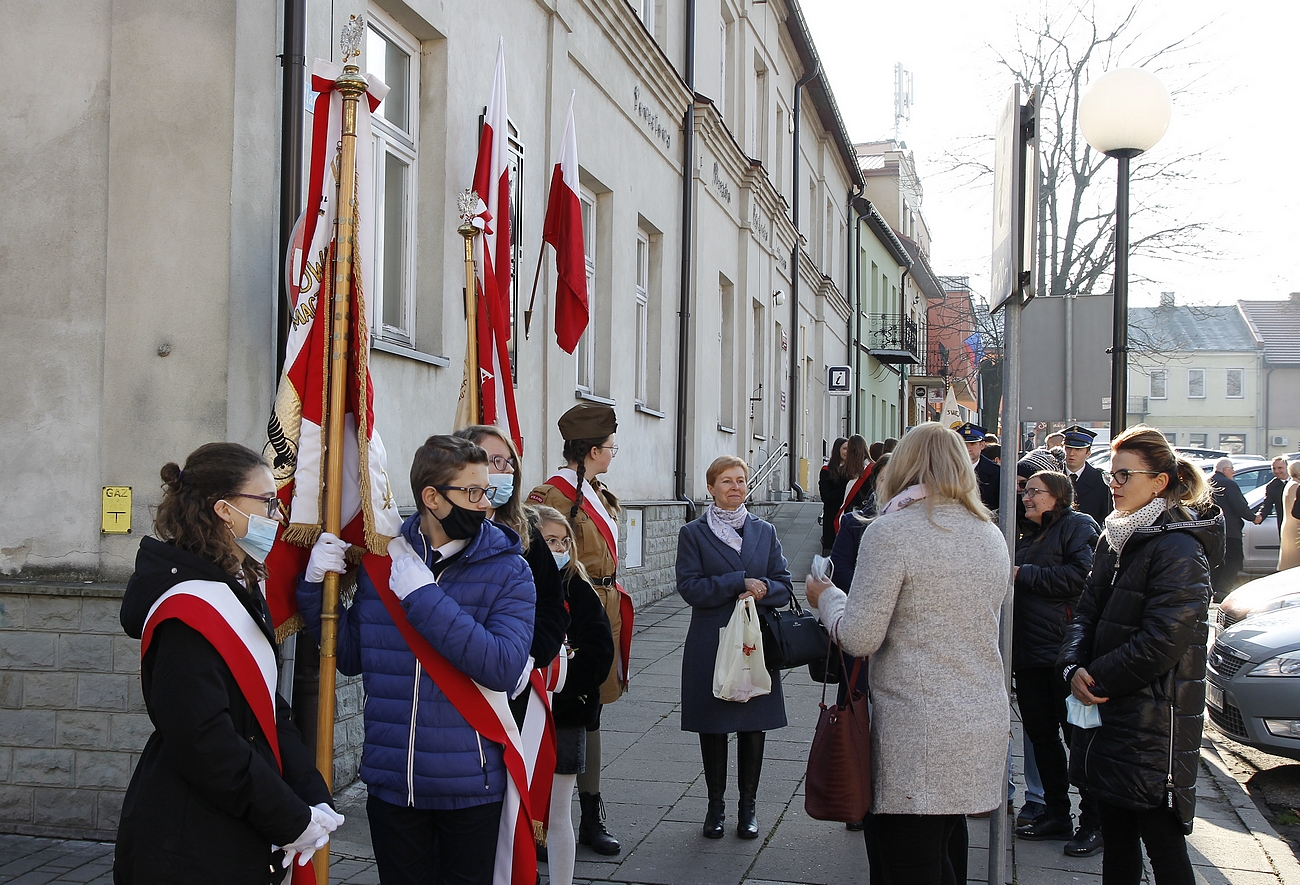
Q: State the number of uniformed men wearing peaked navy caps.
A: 2